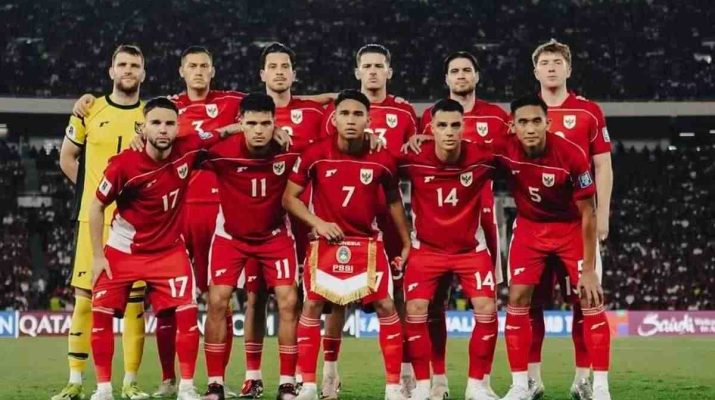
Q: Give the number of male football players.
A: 11